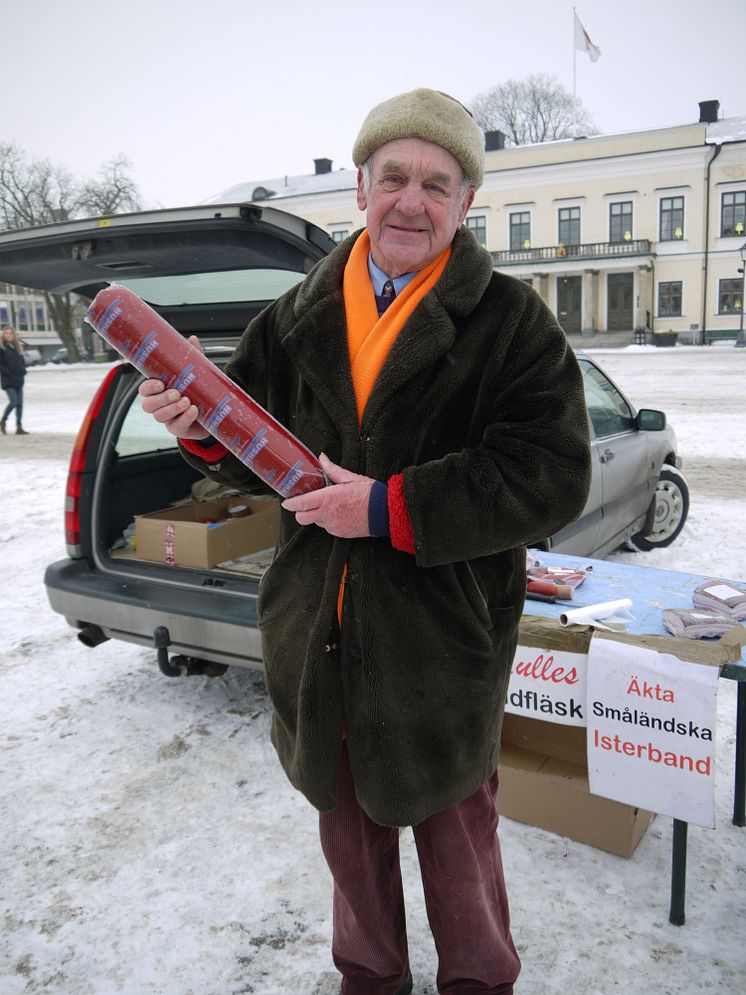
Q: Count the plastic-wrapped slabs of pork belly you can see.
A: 2